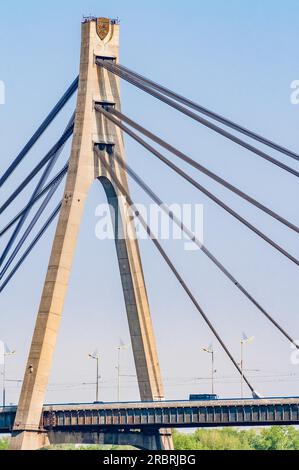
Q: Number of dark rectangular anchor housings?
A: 3